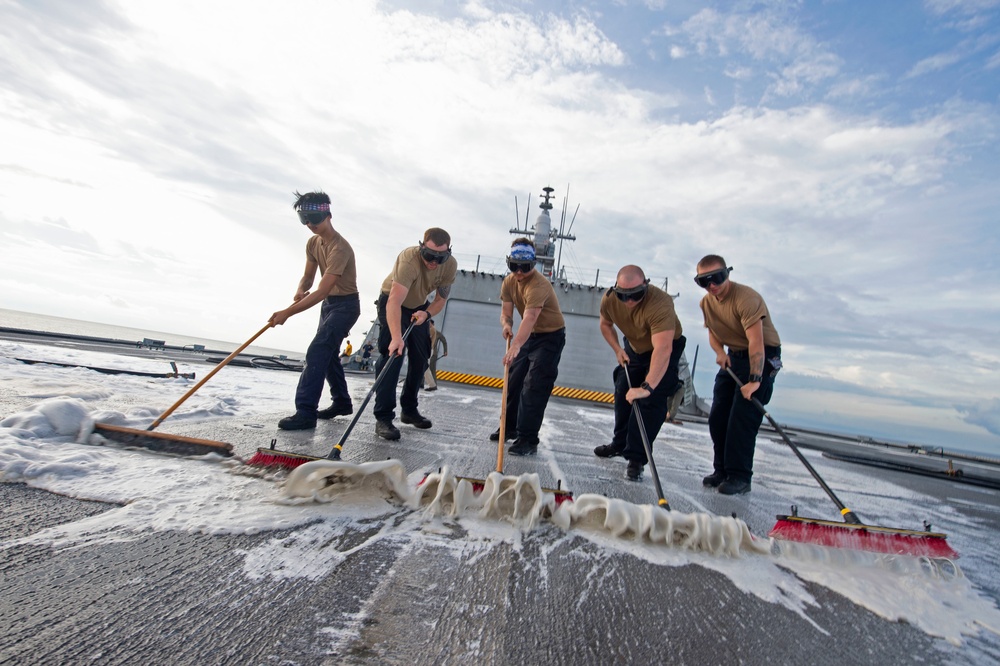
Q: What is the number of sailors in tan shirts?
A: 5